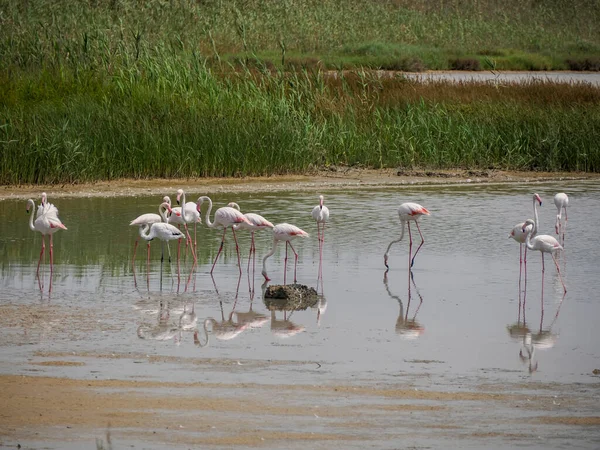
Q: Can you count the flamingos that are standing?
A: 14